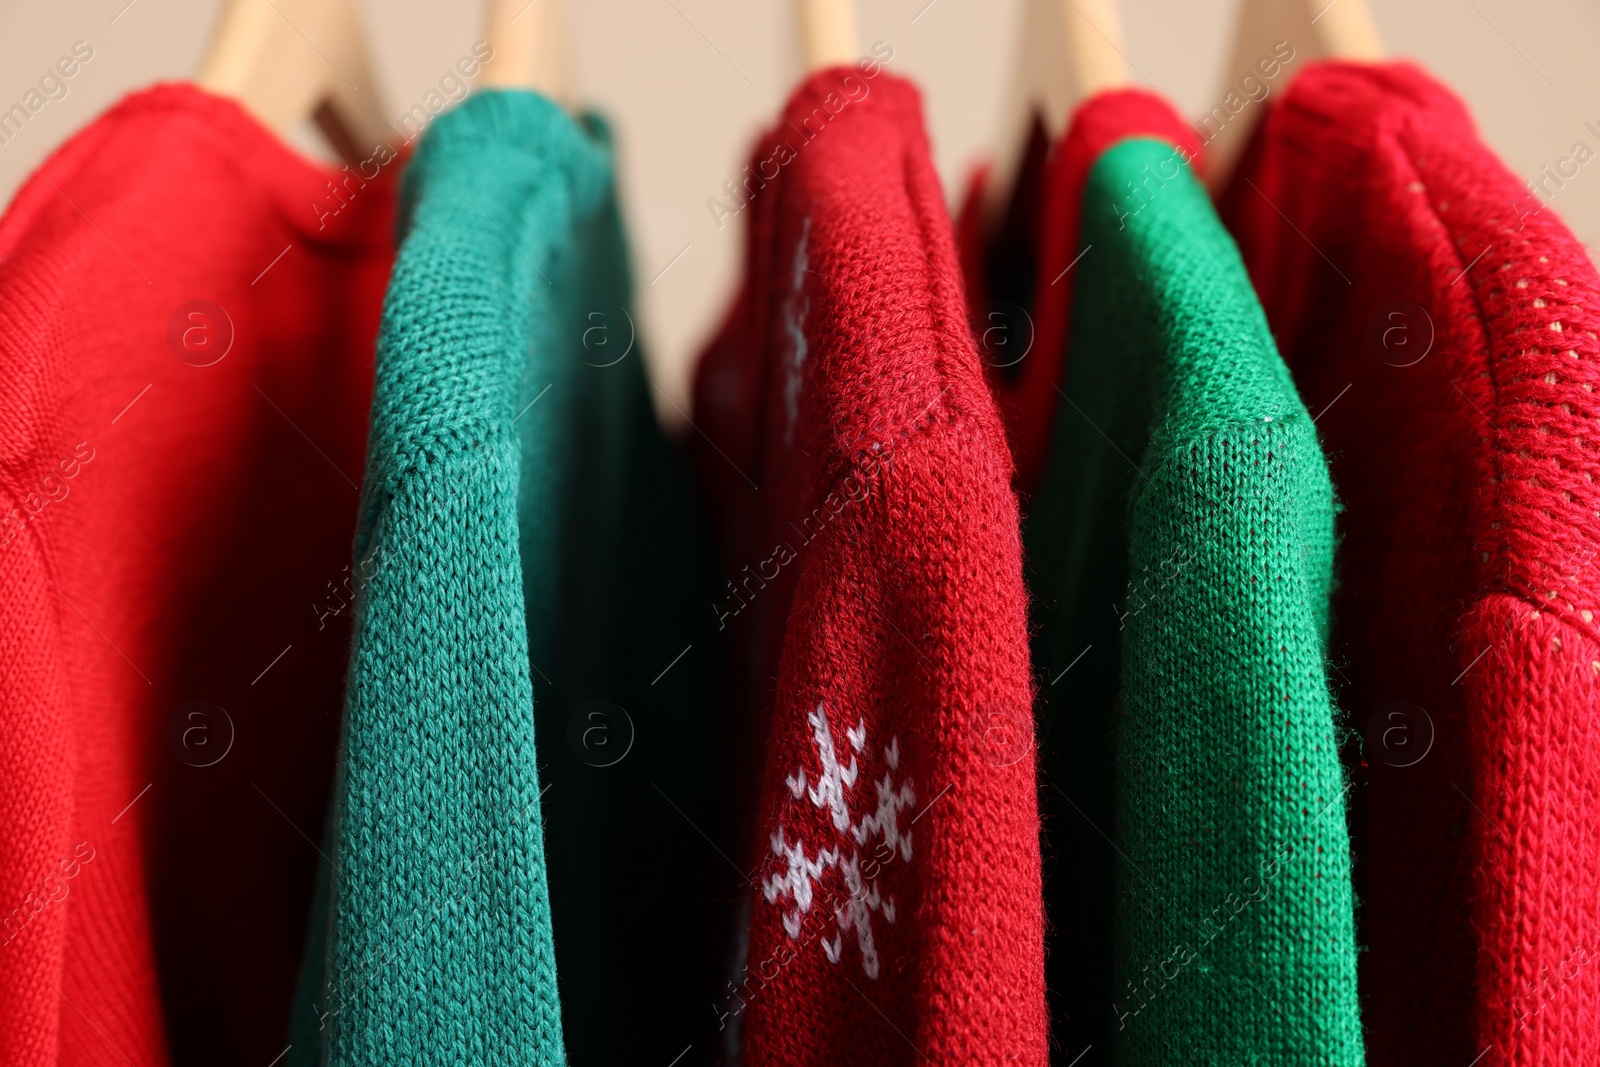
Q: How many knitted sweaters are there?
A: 5